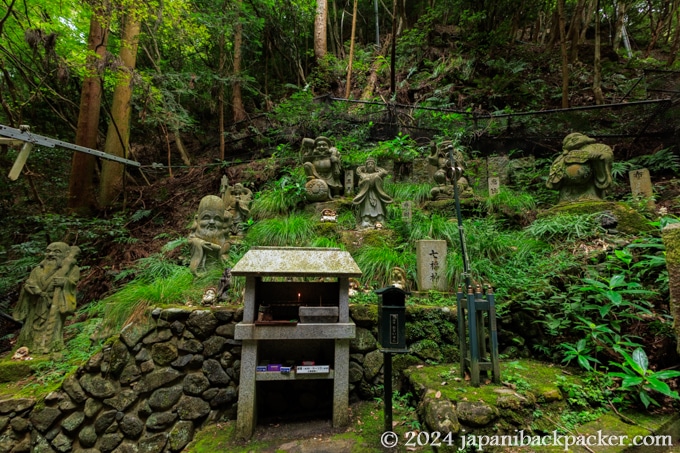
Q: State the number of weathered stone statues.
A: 7